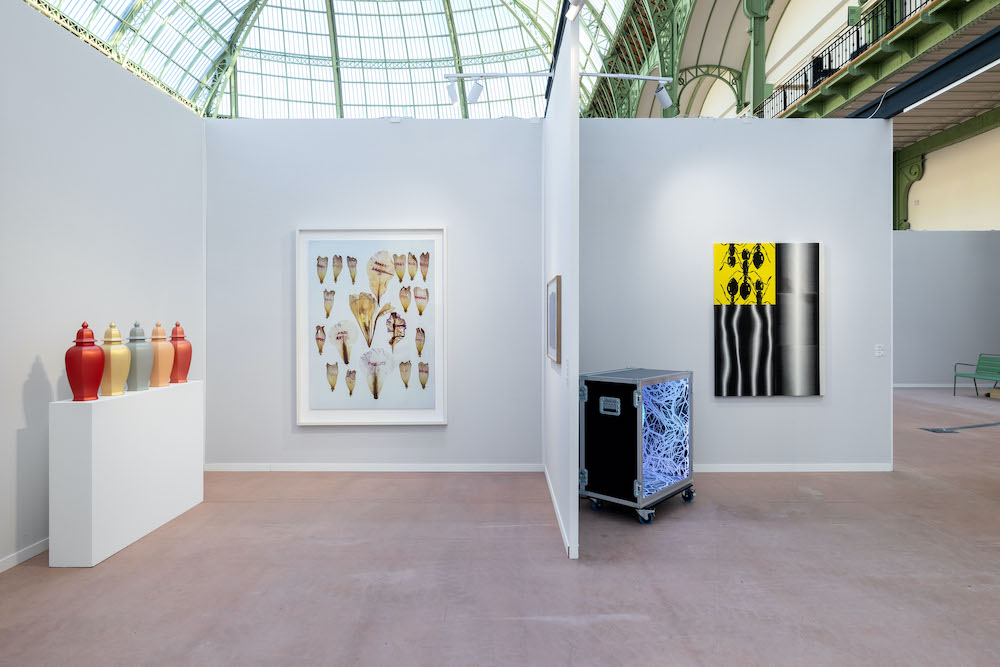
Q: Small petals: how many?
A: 15